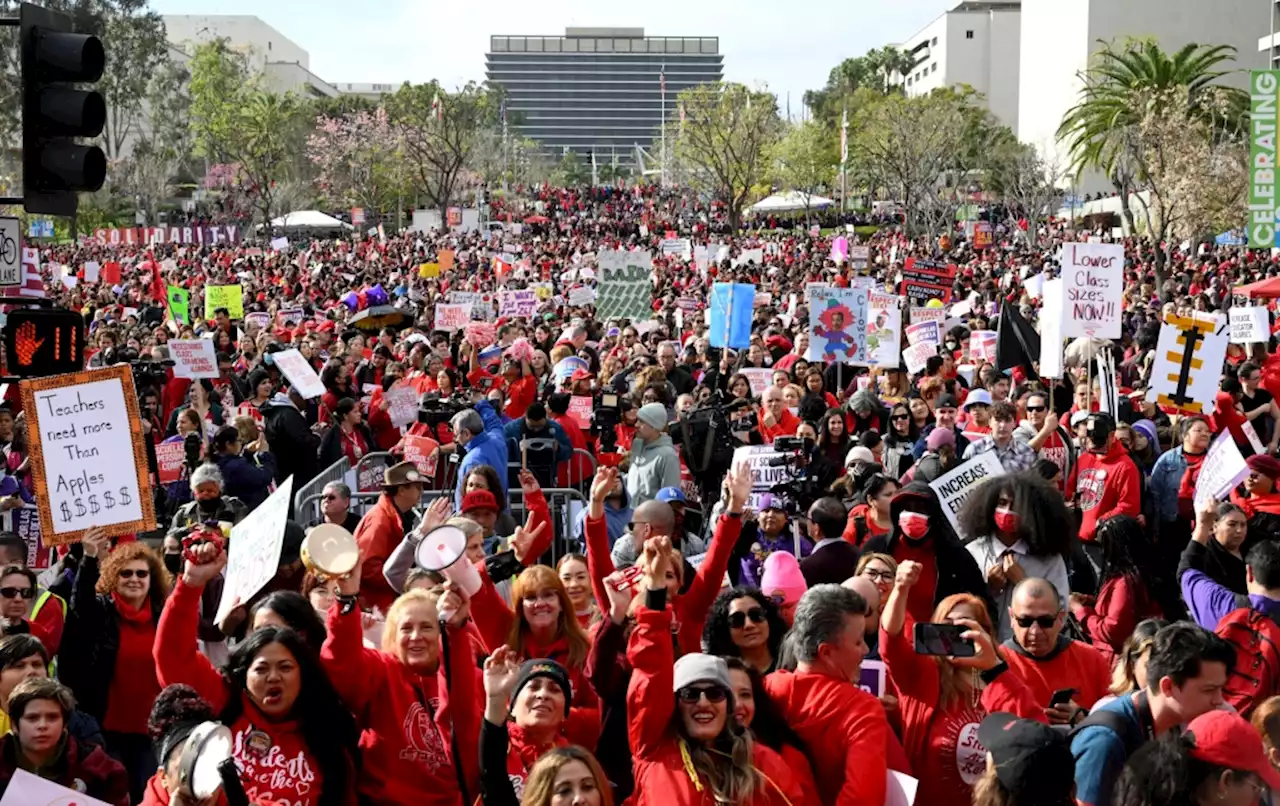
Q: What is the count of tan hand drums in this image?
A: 1